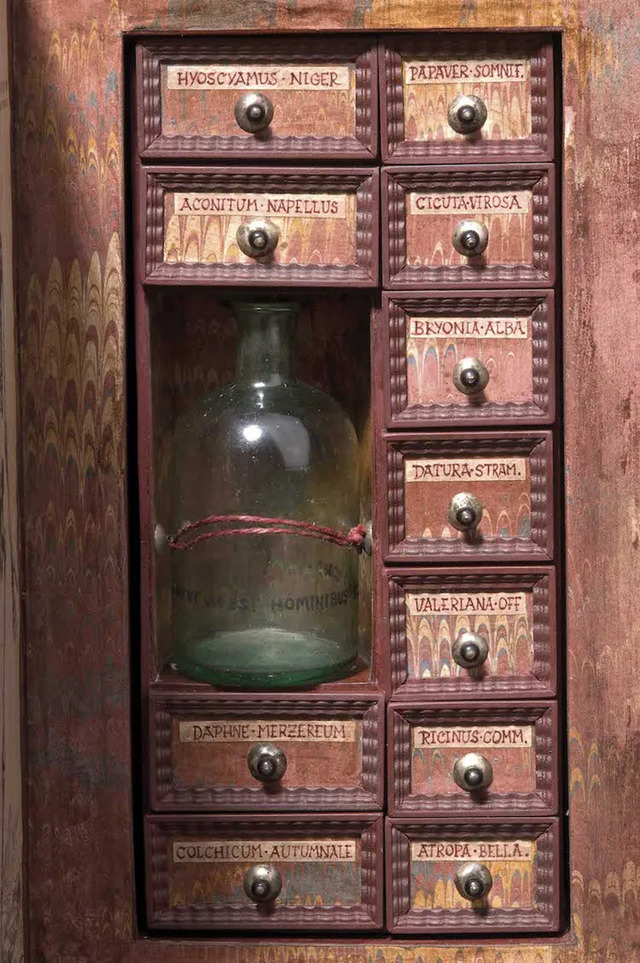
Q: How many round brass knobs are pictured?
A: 11